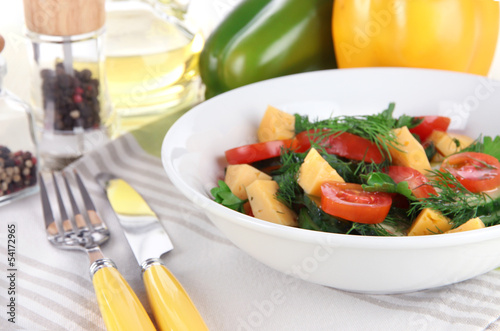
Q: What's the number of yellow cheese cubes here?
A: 8